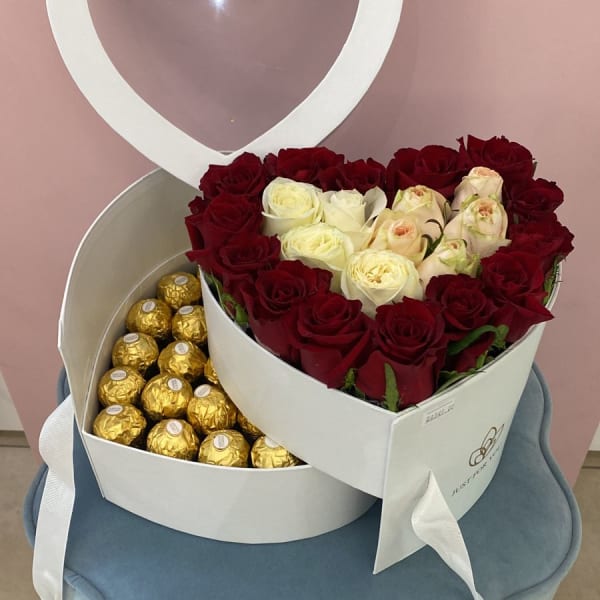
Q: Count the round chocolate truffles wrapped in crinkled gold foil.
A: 14